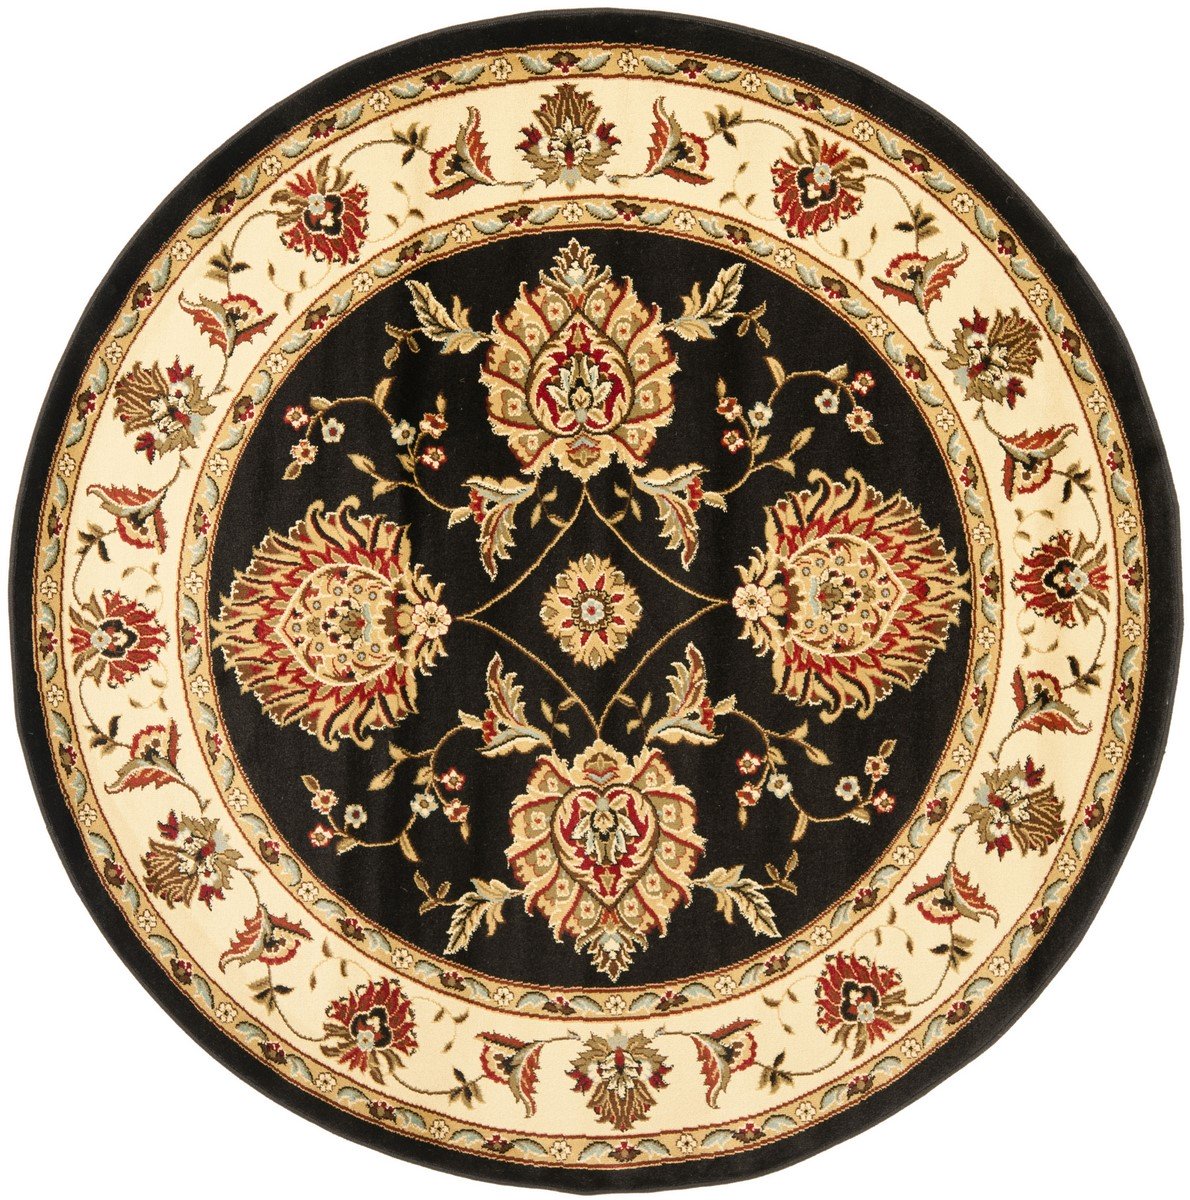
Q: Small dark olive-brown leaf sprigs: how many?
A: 12